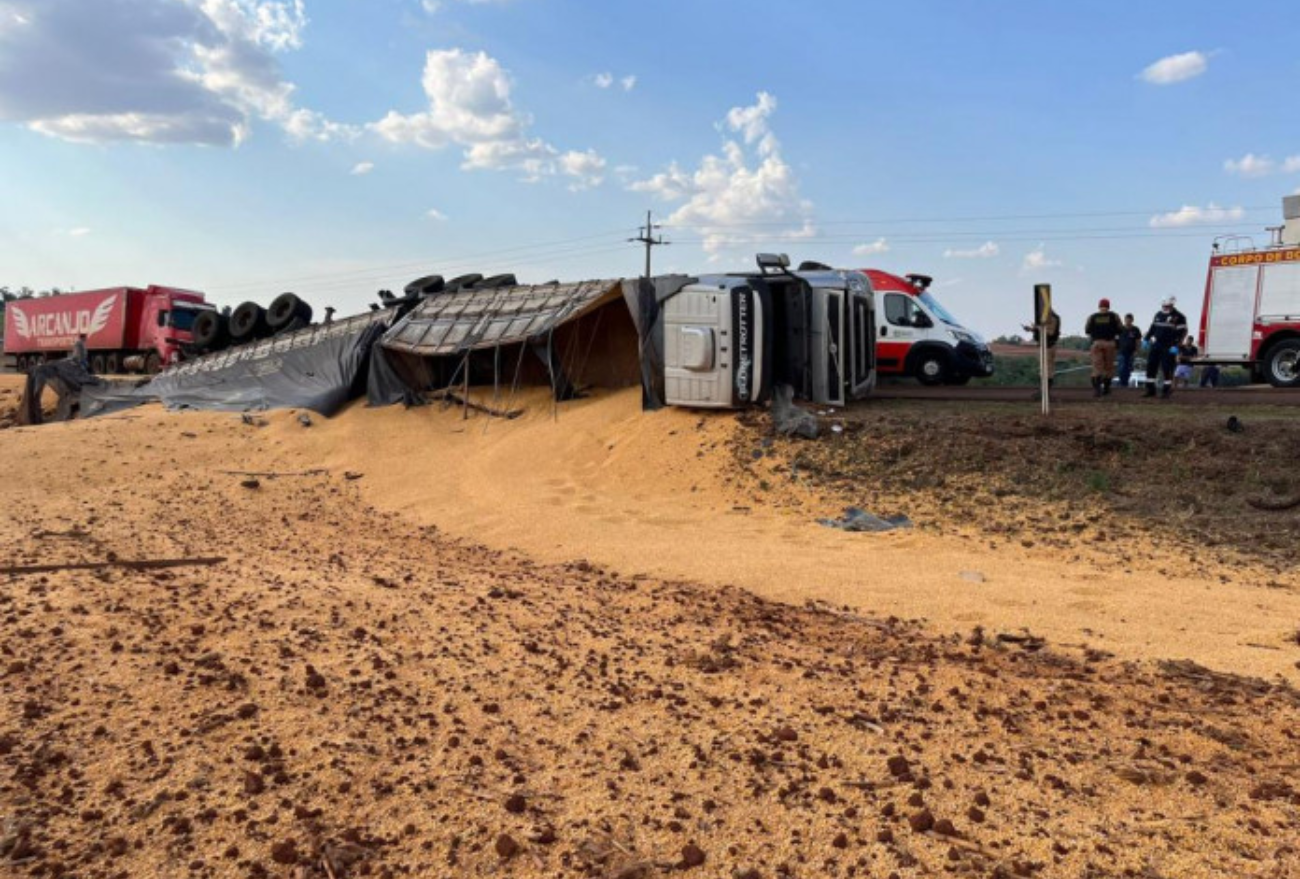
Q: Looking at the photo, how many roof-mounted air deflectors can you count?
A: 1